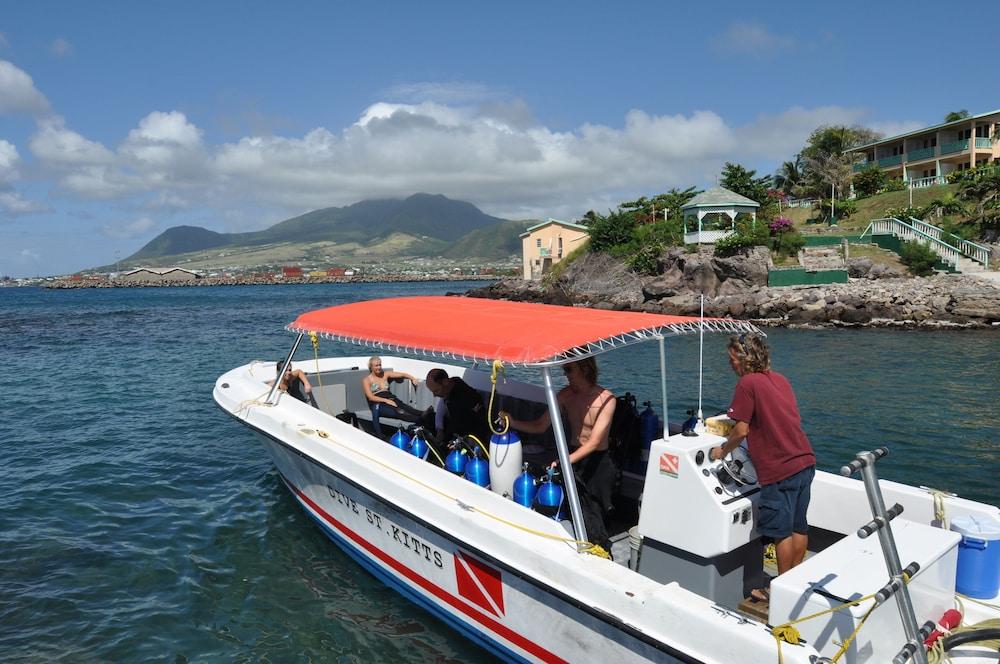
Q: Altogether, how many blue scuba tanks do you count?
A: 8